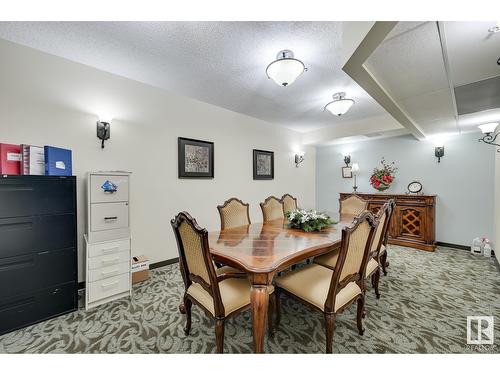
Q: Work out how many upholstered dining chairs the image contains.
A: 8